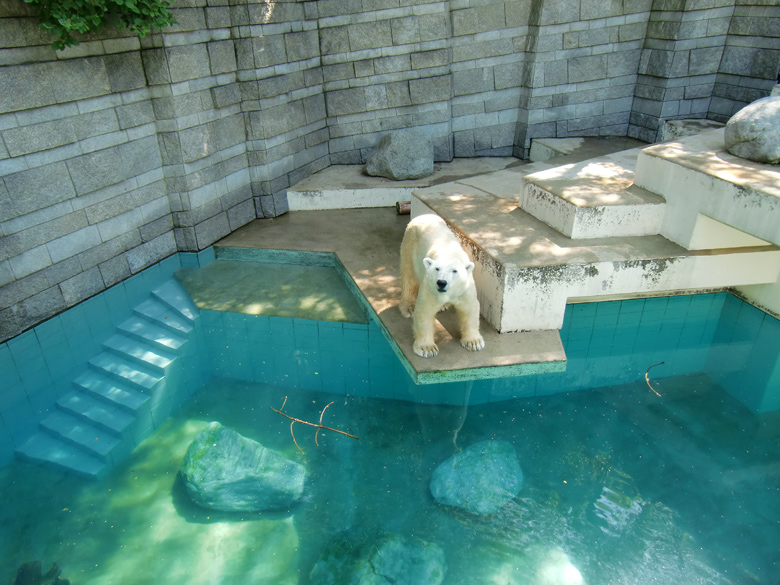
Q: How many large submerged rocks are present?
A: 3